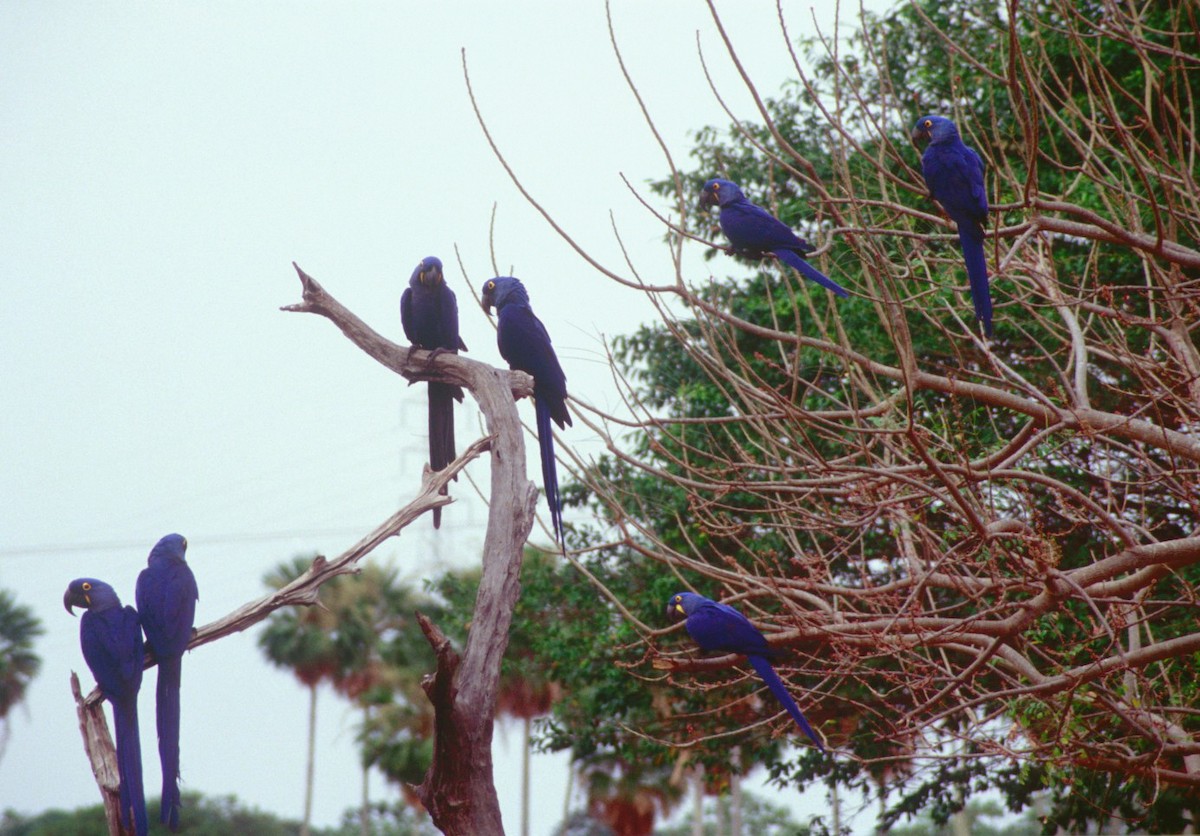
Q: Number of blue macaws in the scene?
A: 7